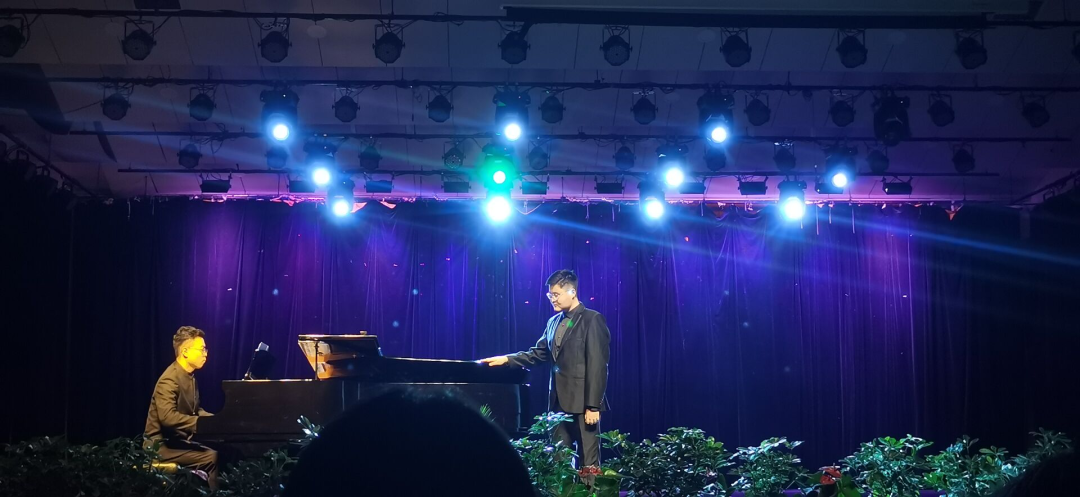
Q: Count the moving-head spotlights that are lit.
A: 11